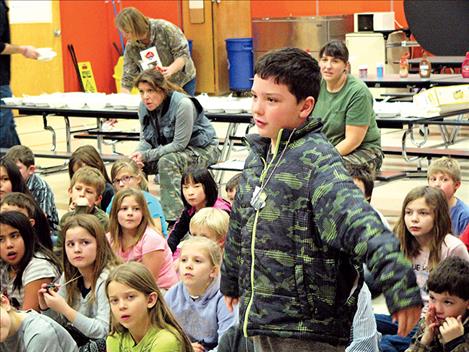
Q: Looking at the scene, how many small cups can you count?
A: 2